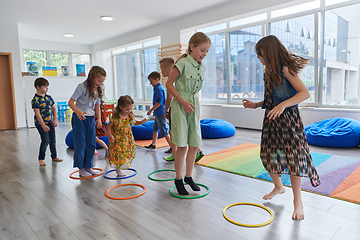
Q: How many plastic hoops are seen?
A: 6